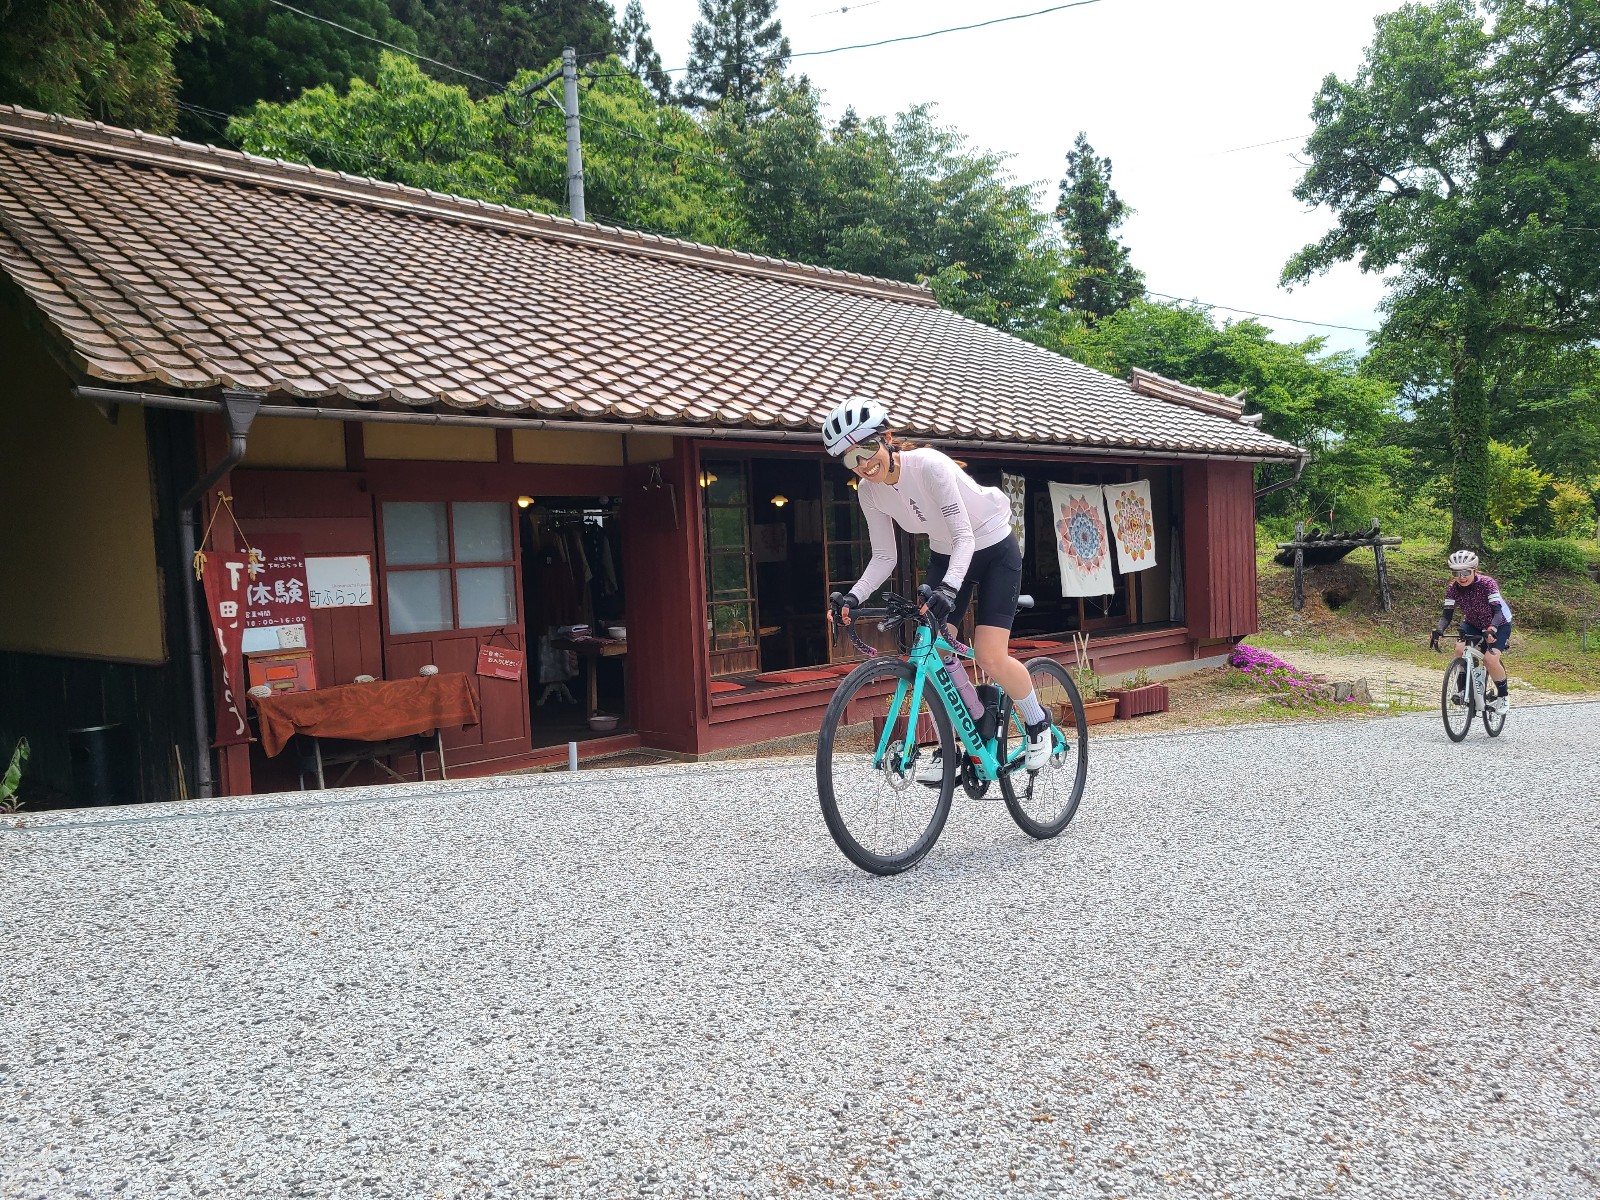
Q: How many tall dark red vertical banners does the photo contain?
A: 1